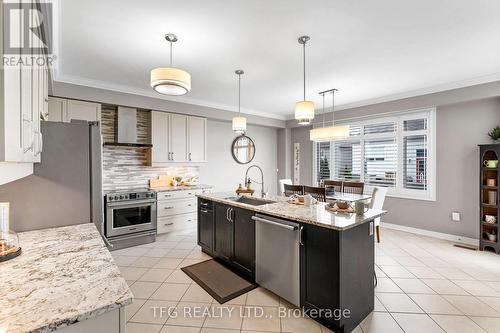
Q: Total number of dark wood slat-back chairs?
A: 4